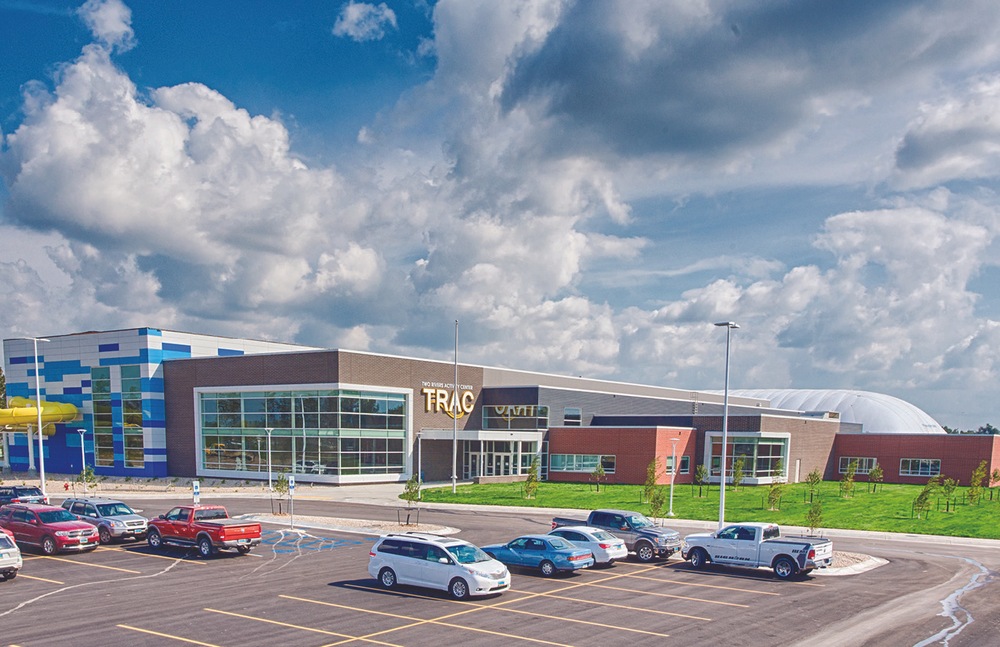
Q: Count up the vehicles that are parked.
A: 11